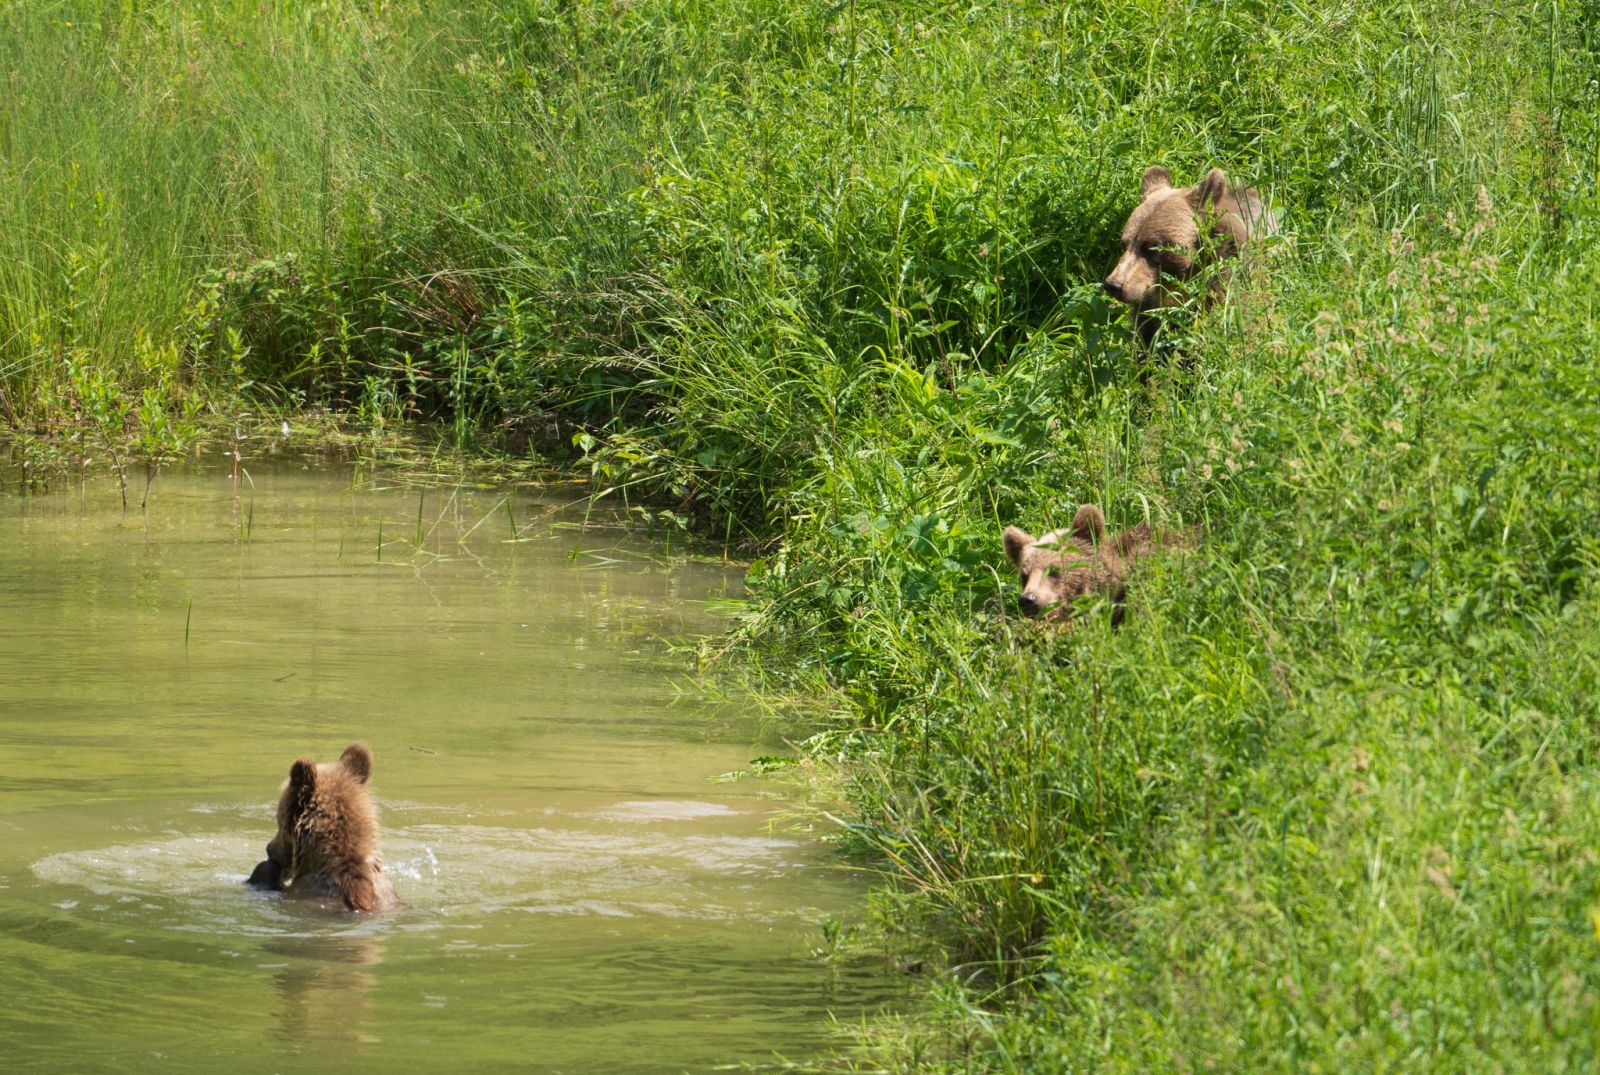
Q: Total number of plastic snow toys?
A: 0